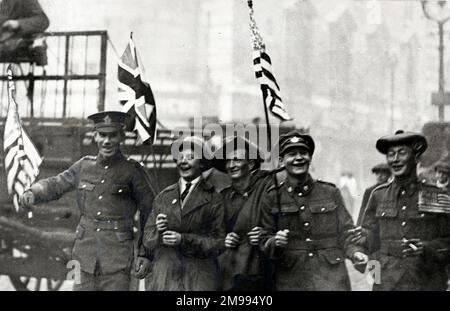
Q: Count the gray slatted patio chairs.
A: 0